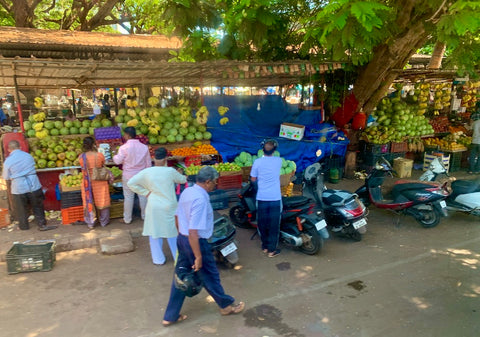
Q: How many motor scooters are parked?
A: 5